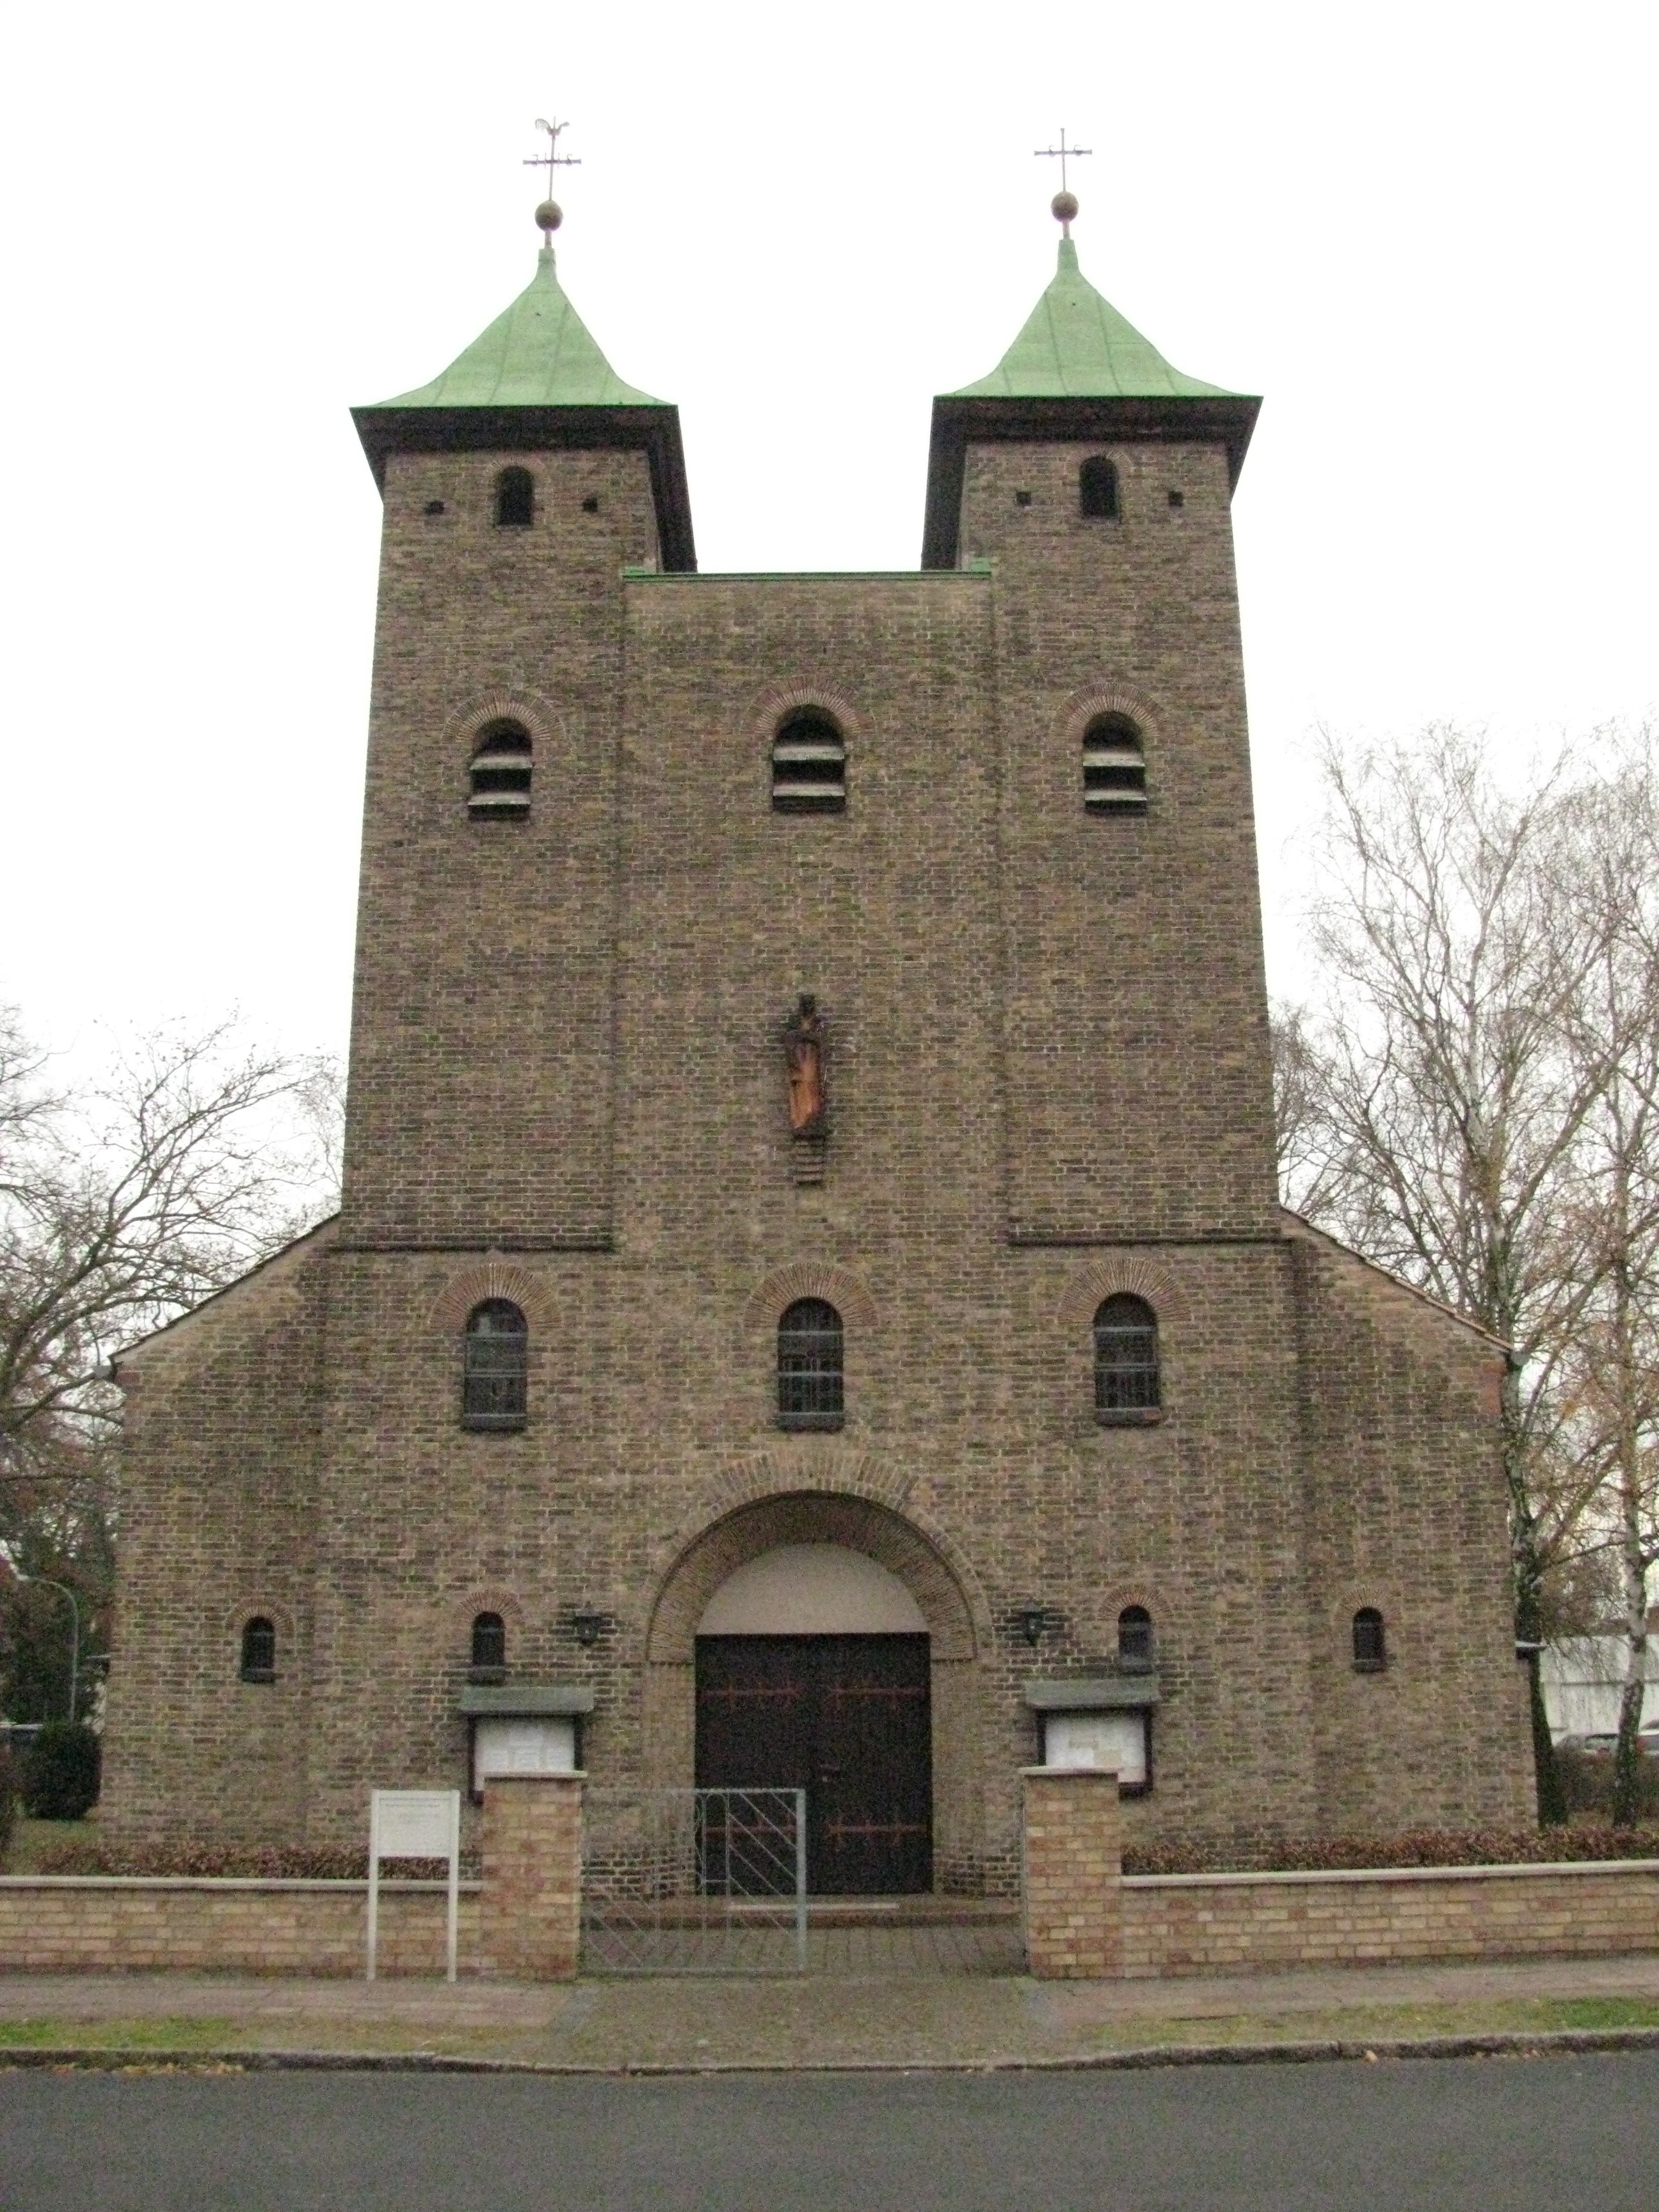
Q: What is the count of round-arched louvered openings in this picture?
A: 3